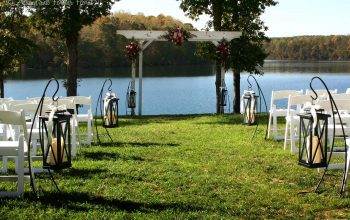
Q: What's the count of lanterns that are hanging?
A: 6